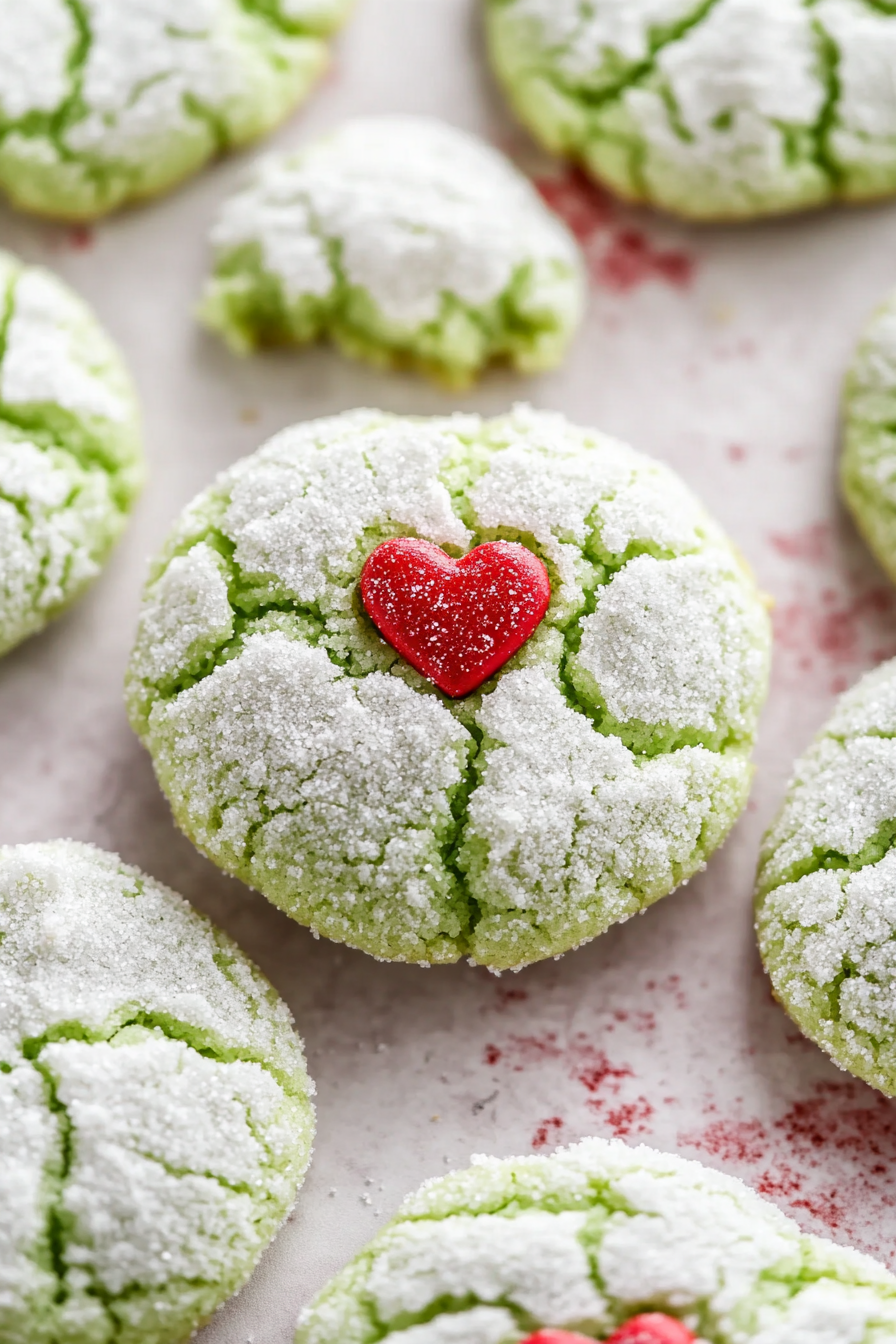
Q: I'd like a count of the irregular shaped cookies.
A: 1